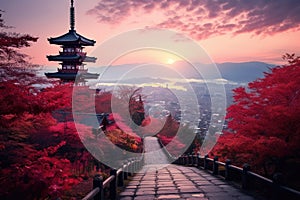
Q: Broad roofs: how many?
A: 3